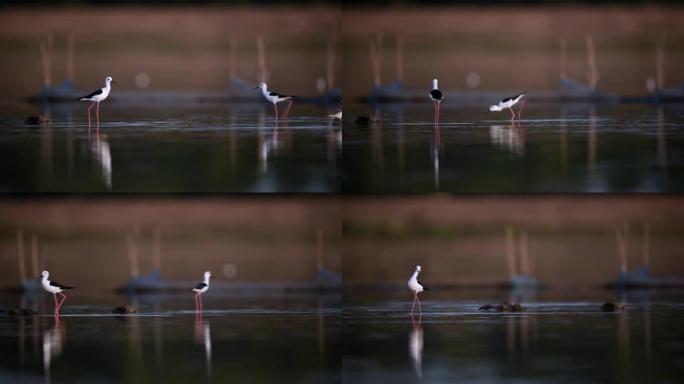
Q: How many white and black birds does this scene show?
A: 7